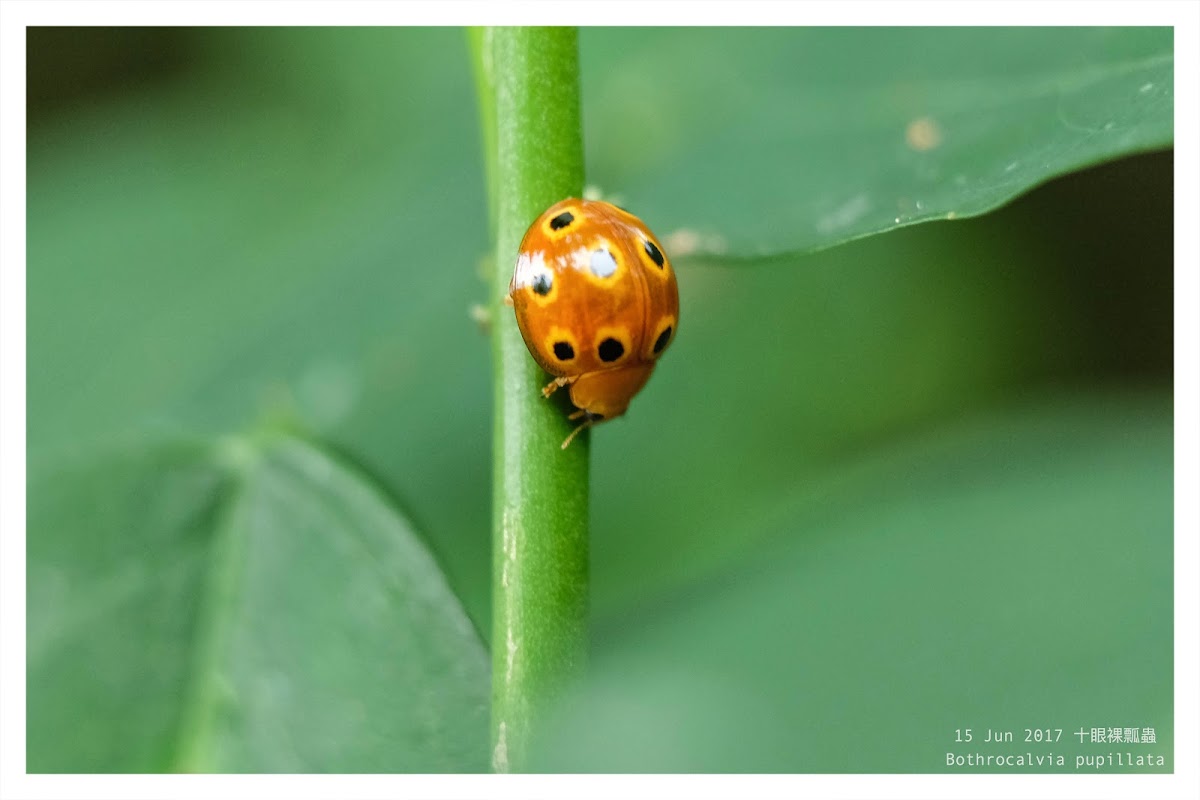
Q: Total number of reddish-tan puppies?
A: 0